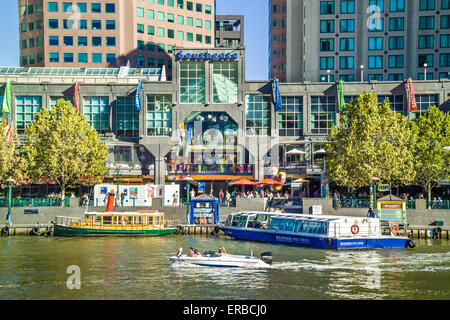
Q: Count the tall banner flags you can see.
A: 6